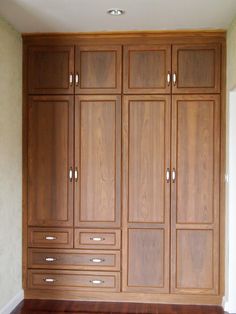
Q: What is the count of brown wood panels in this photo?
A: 14